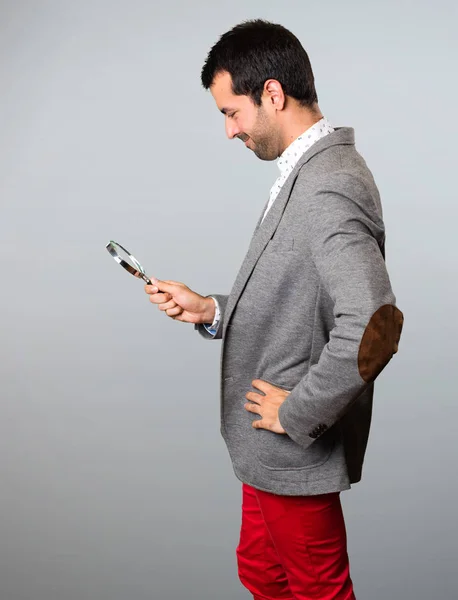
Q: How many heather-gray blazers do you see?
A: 1